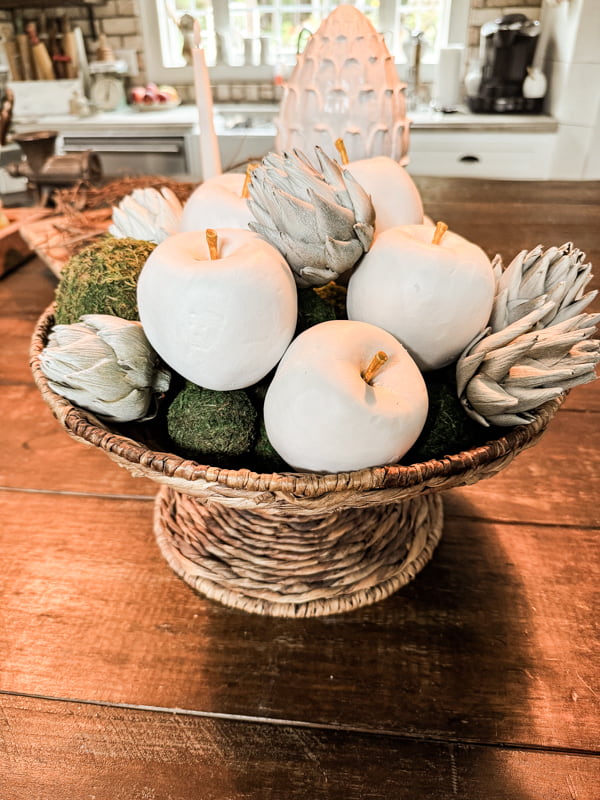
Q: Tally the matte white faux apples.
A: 5